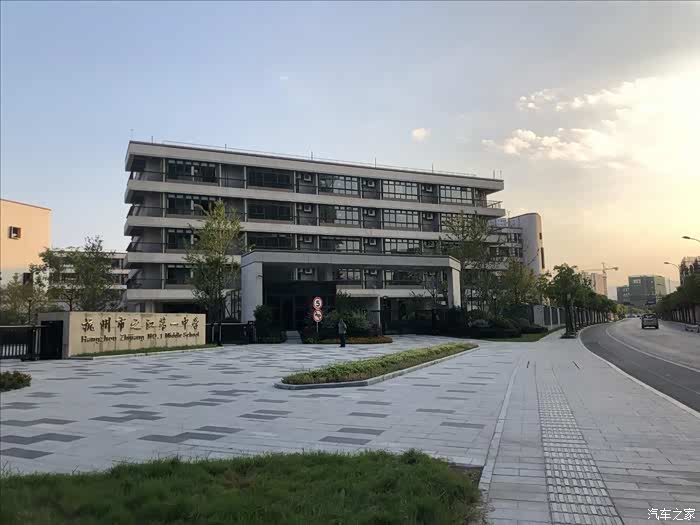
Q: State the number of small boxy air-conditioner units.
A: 12